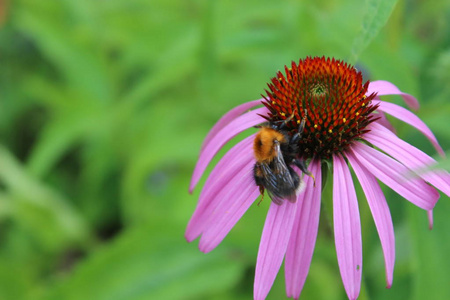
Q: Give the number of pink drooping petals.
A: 13